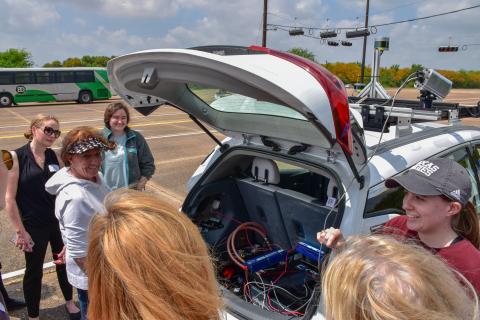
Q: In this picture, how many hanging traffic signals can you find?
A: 6